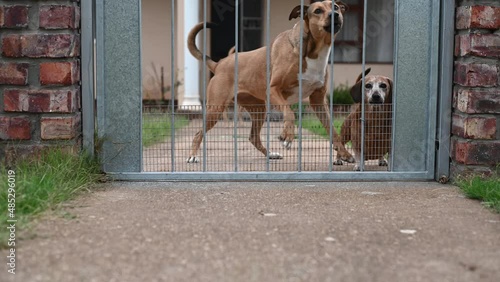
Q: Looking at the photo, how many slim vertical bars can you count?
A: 7